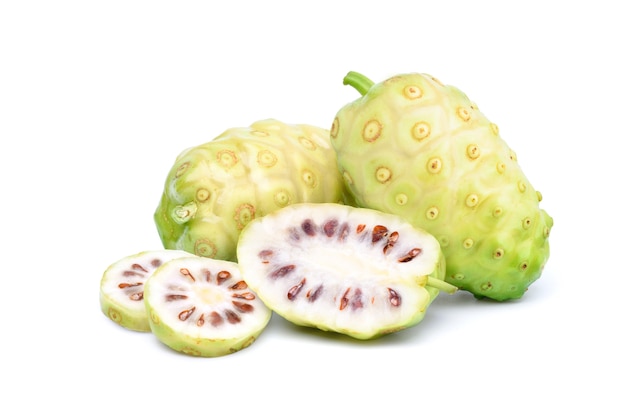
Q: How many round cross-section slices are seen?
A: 2